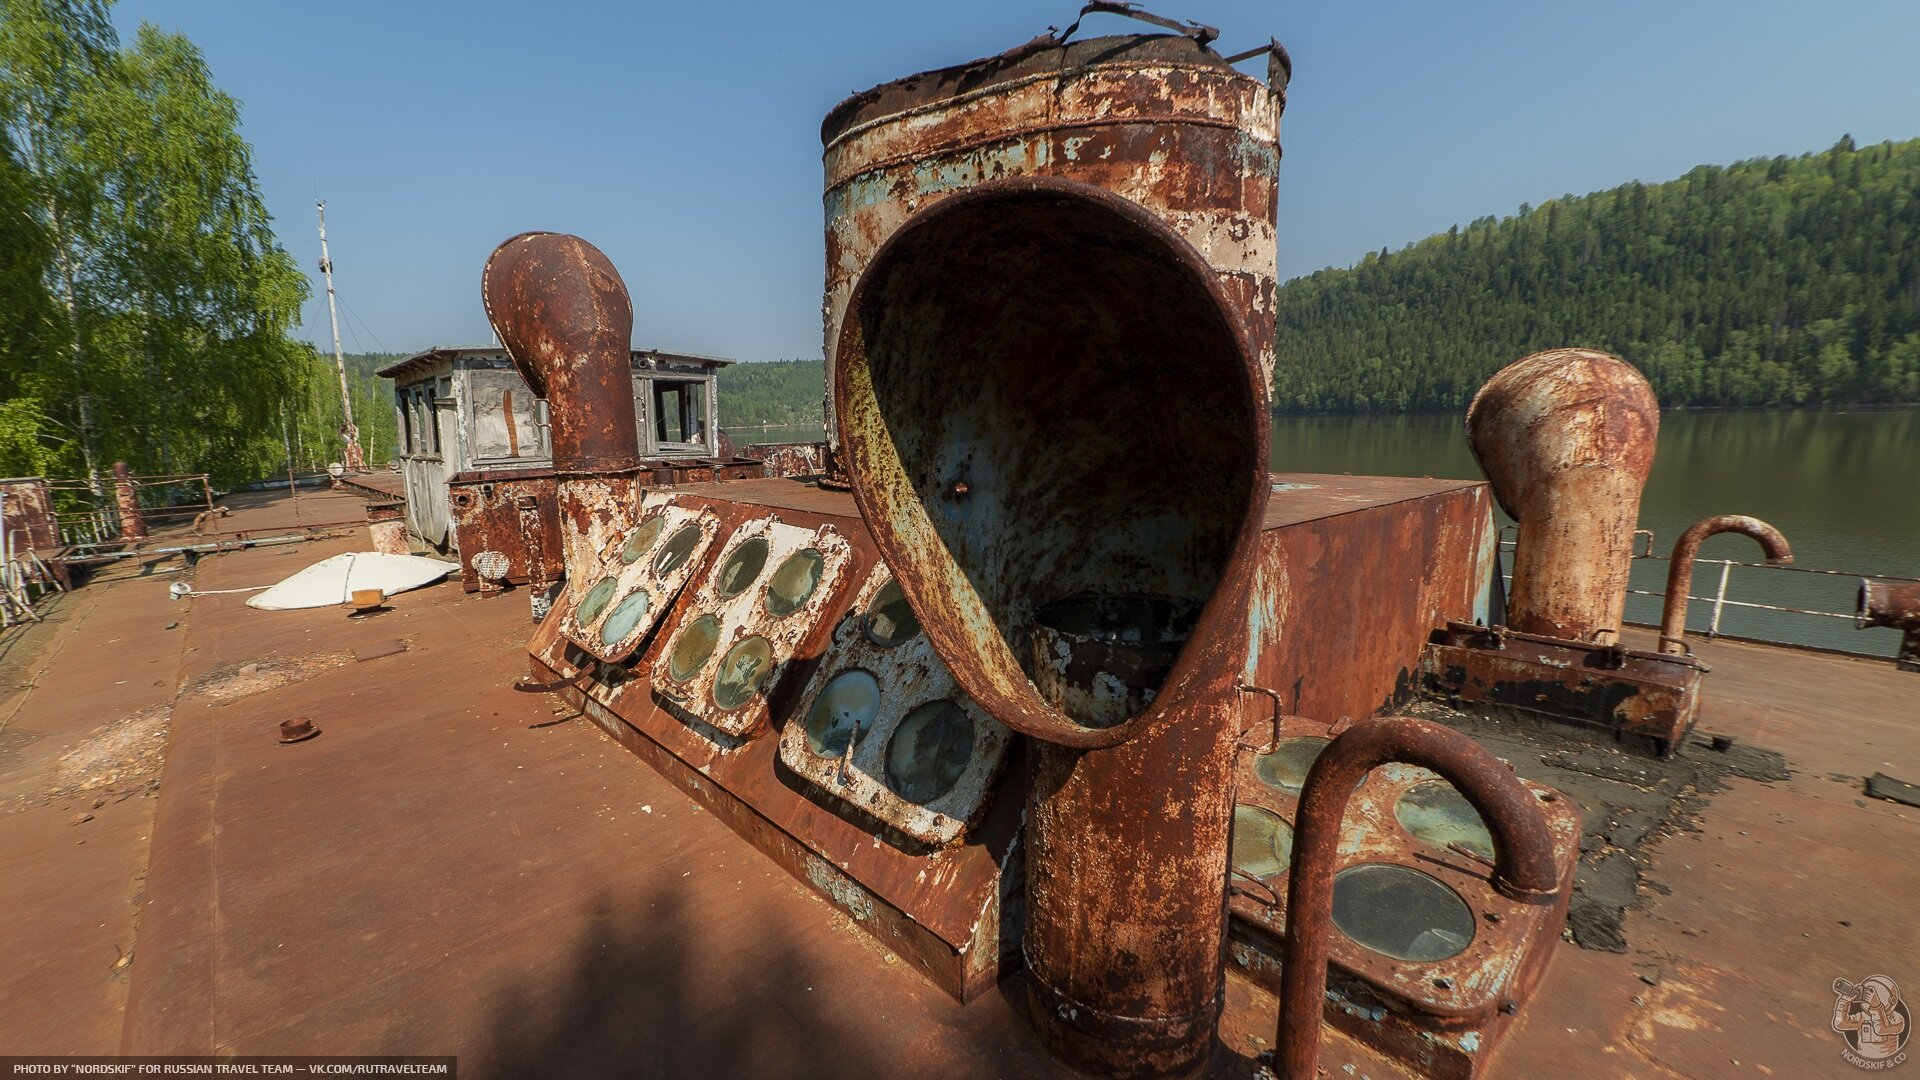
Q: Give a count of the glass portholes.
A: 15